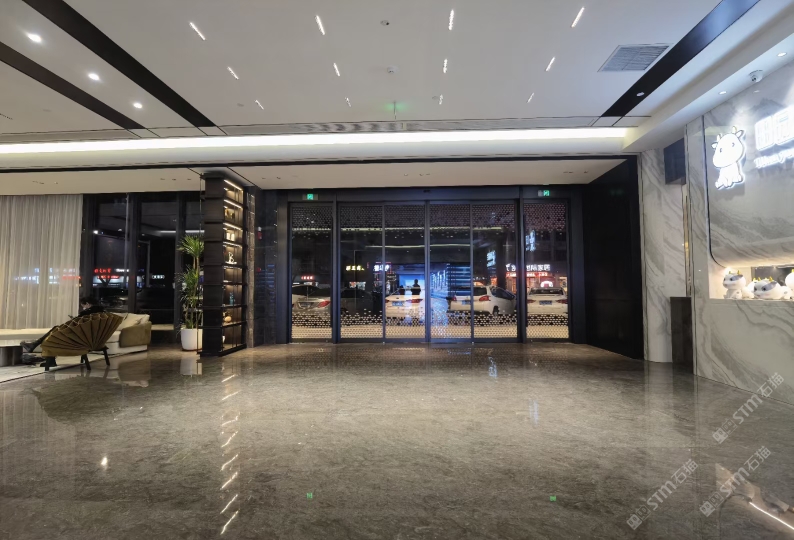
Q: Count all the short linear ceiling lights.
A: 12